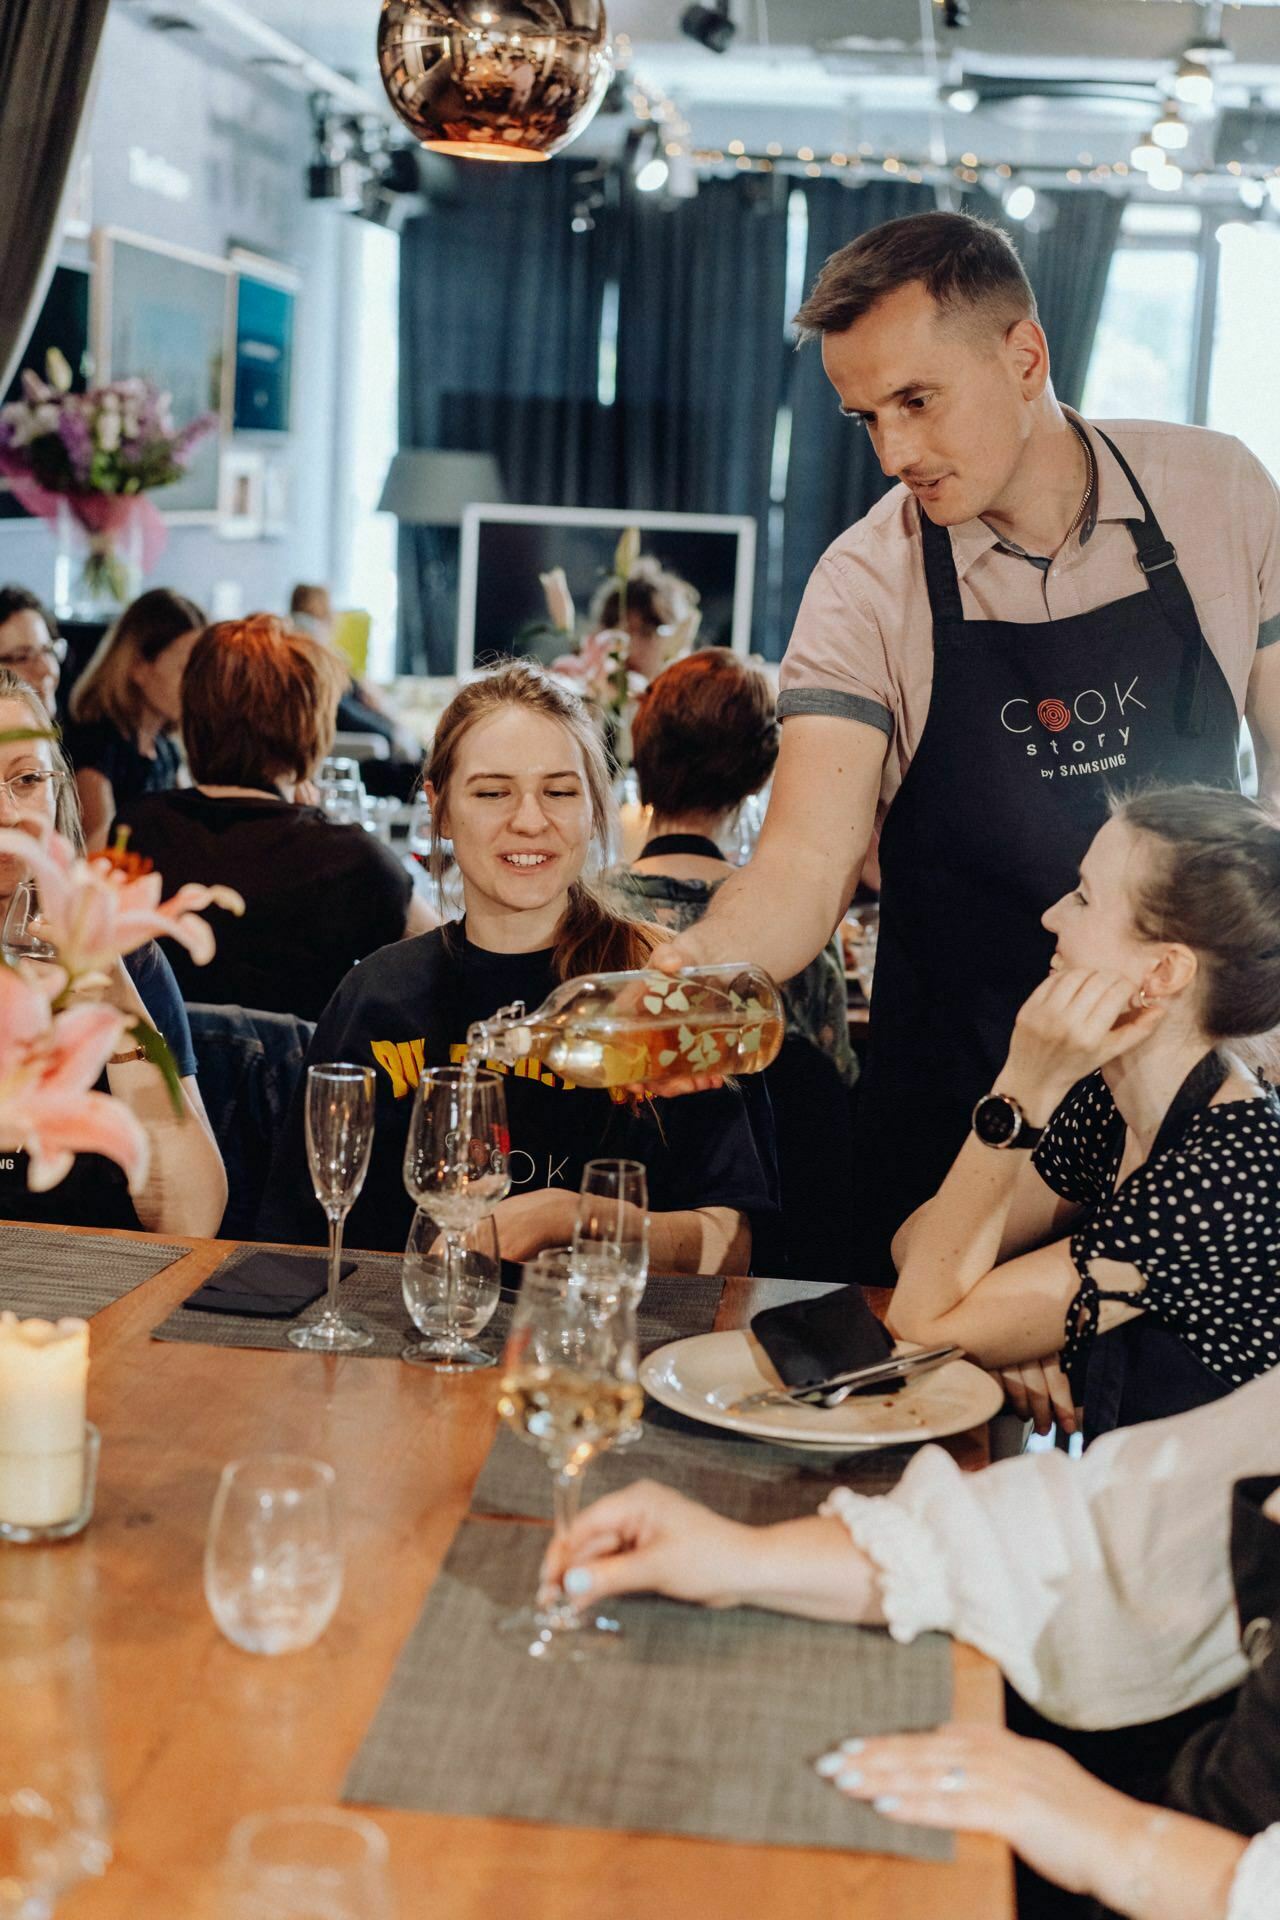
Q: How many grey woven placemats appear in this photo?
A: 4